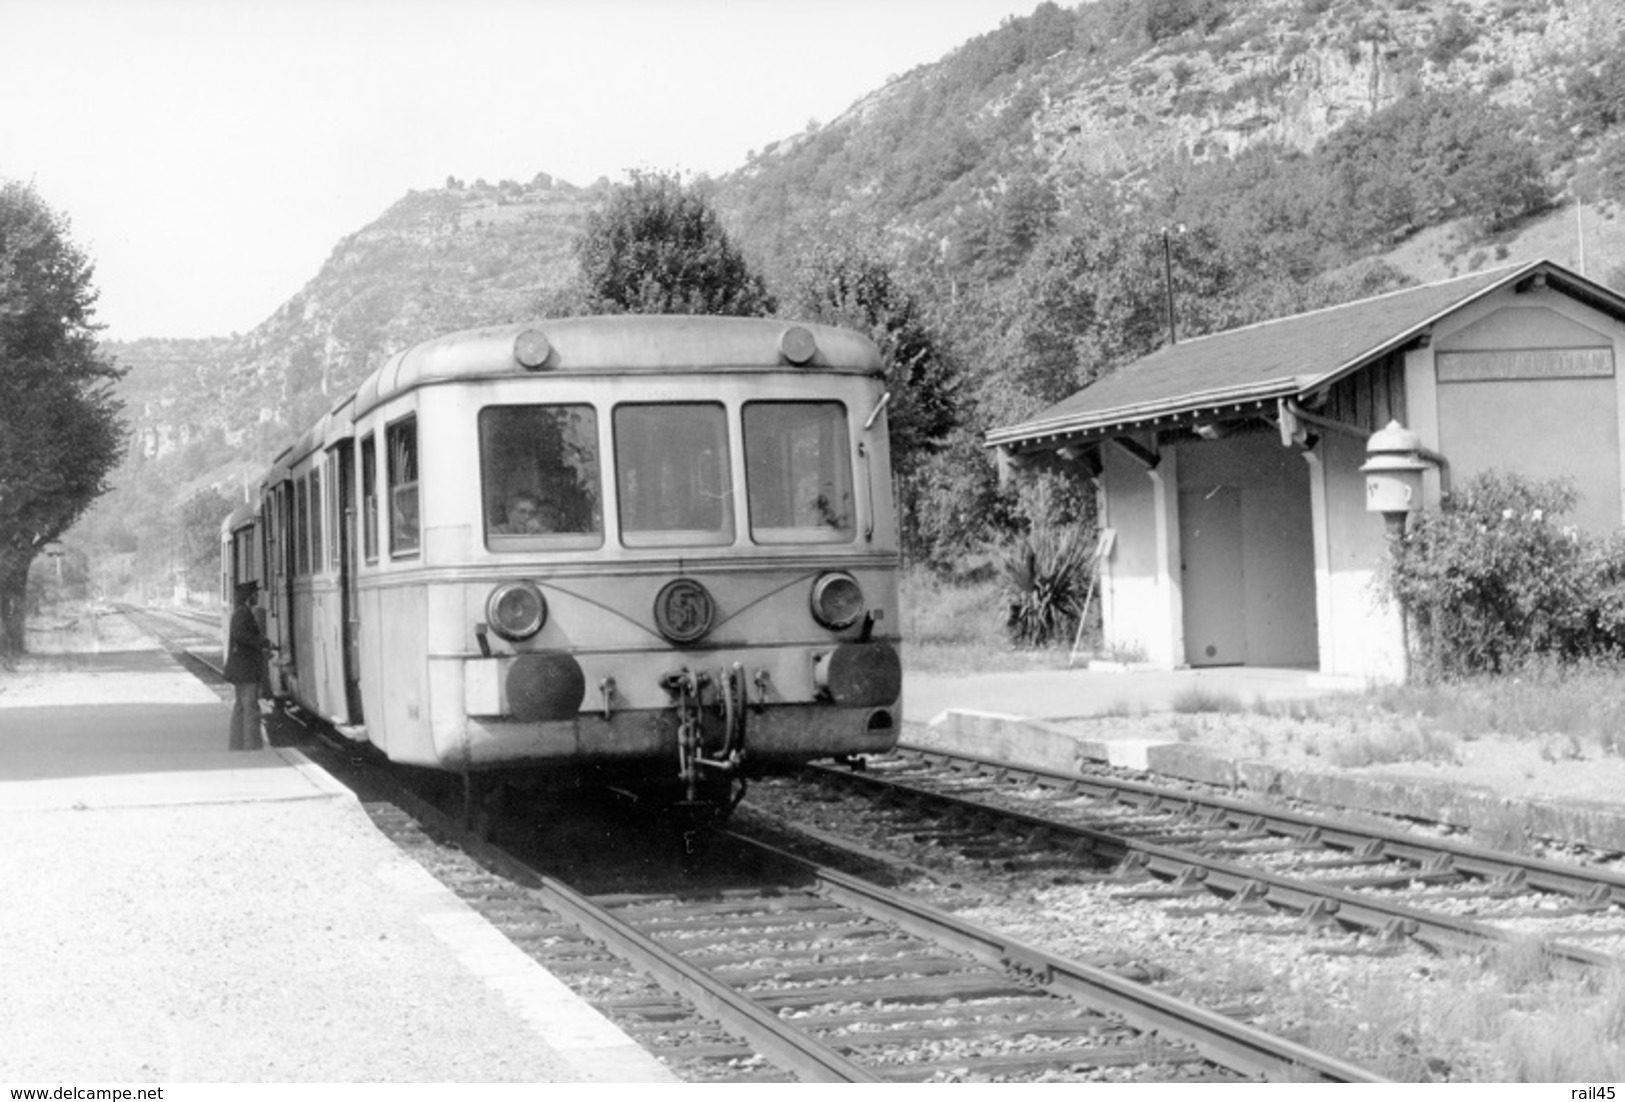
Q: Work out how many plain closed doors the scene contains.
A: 1